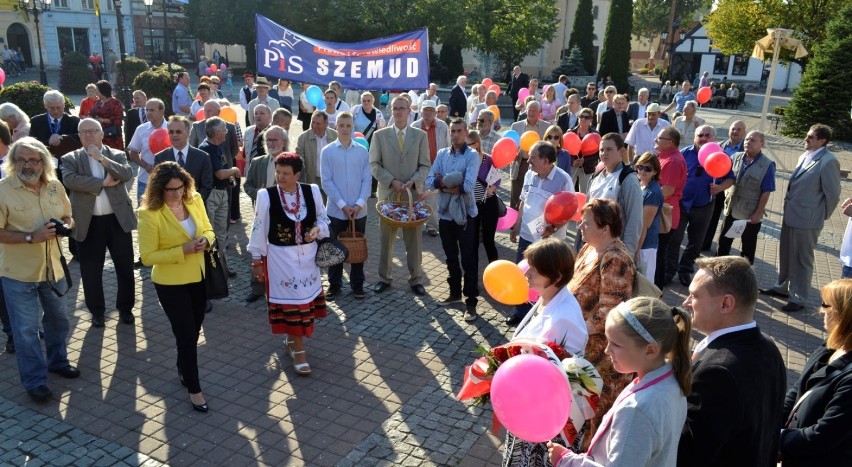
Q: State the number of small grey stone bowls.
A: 0